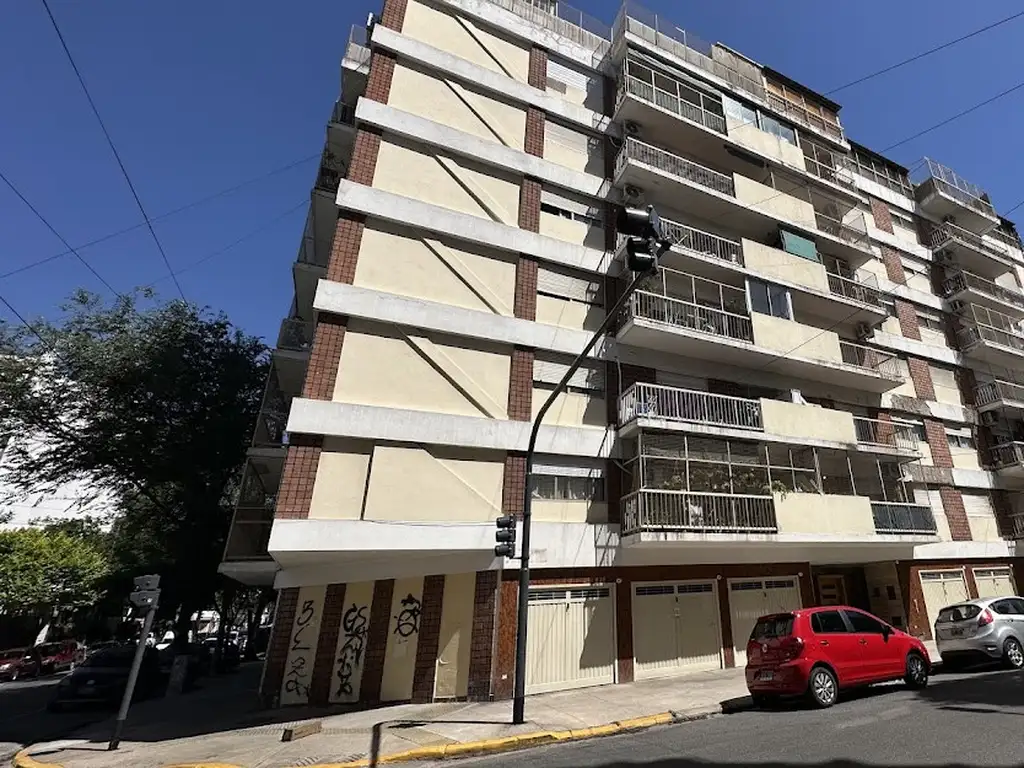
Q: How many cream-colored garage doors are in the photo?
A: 5